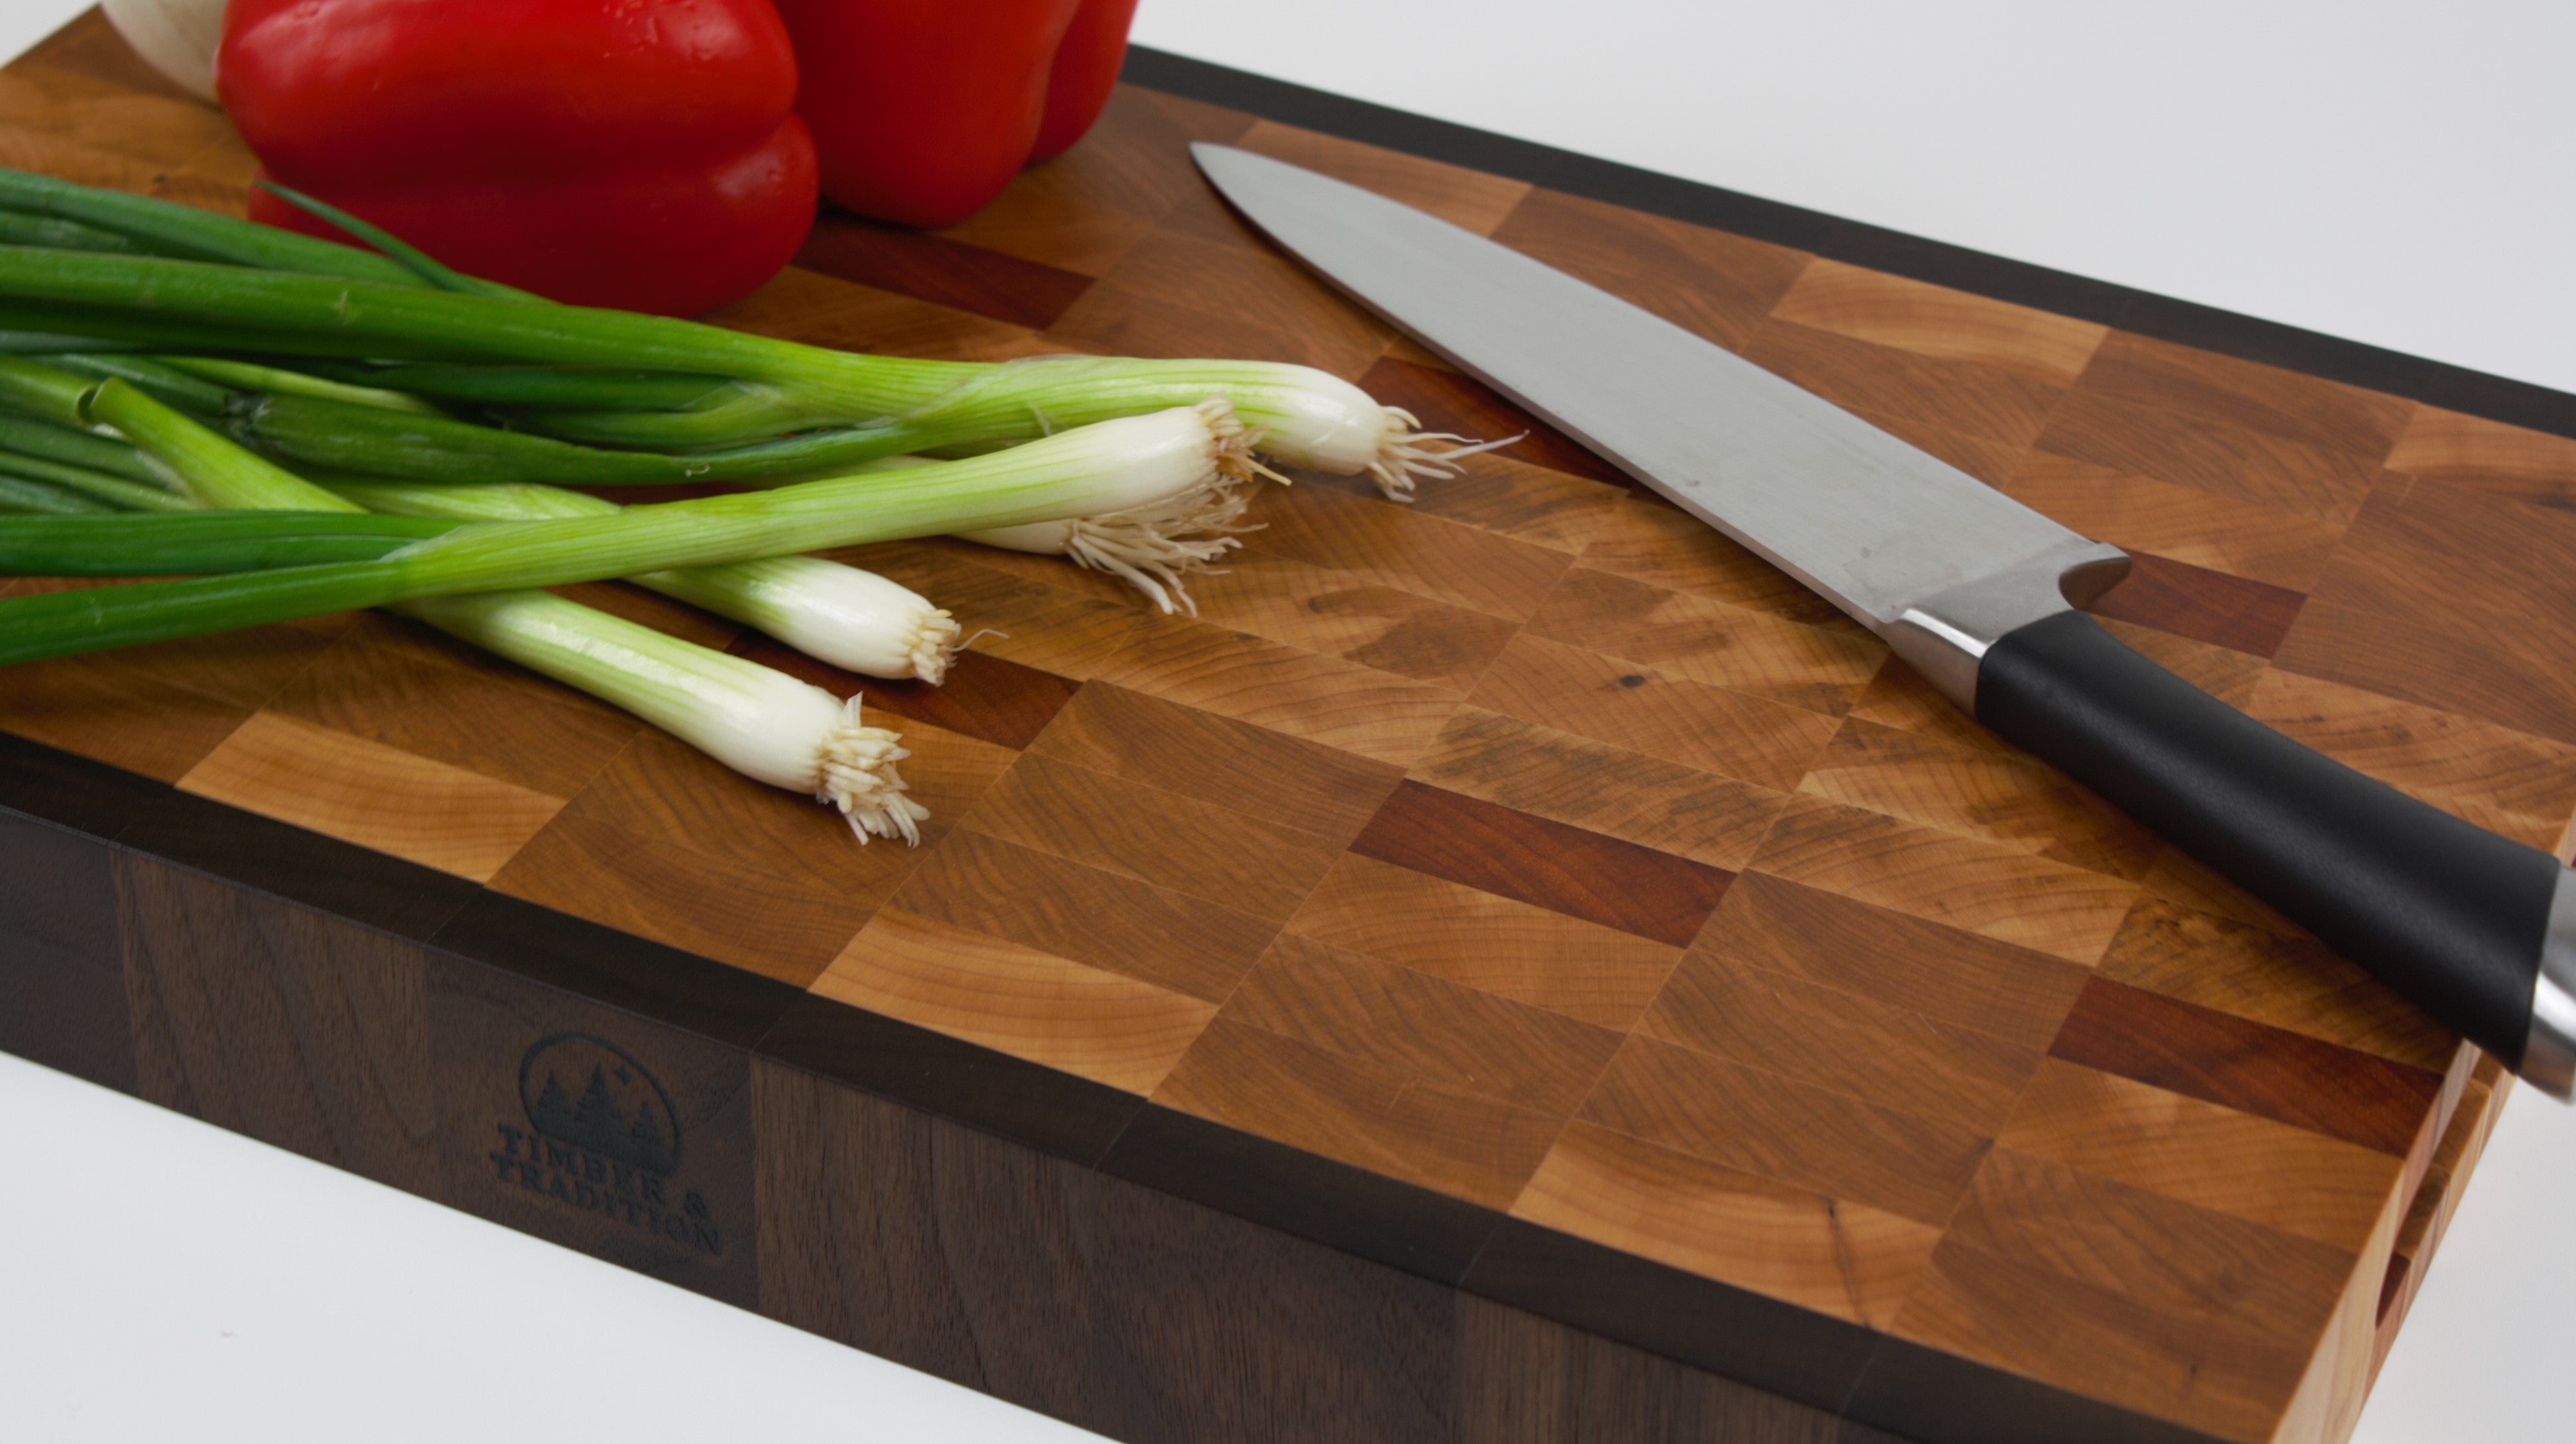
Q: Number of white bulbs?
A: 5